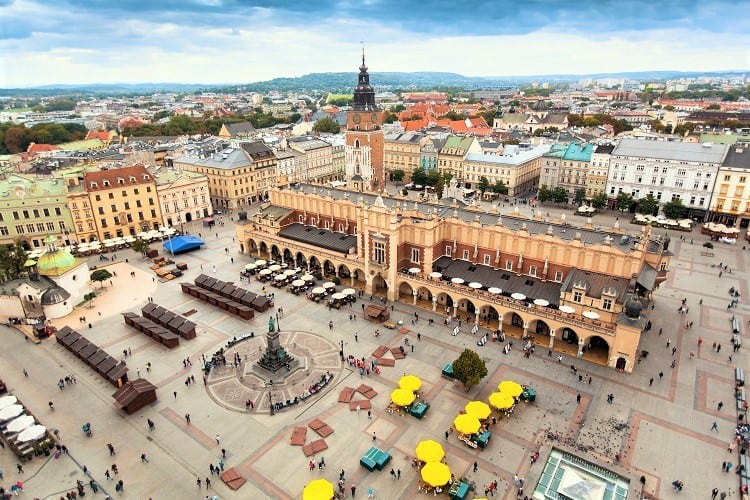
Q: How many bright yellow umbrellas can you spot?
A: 9